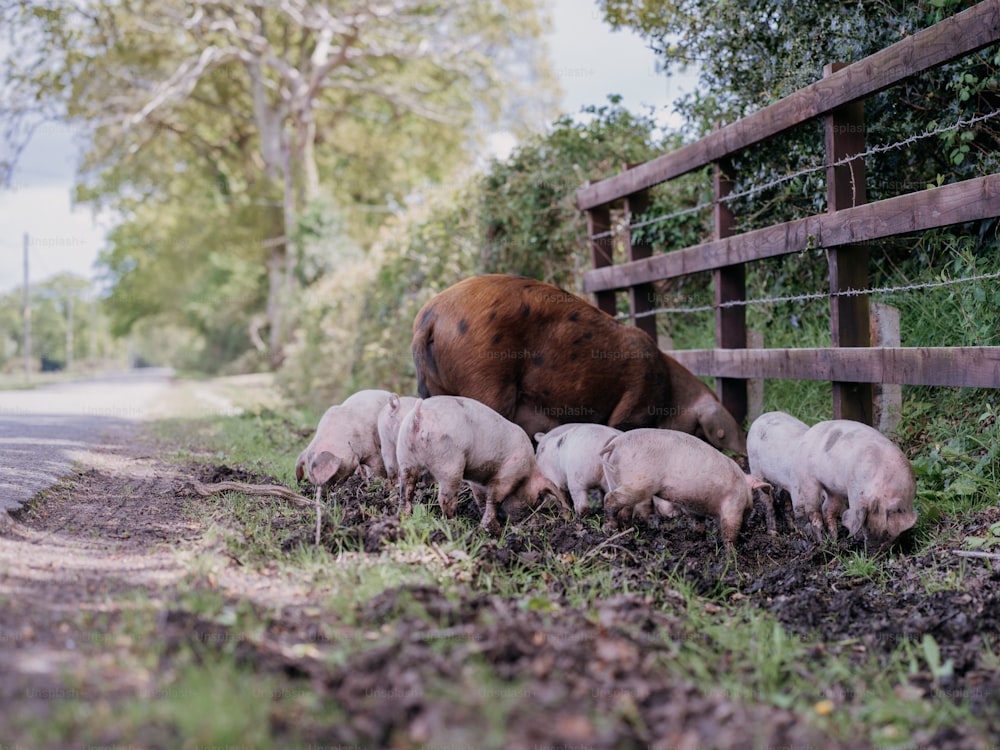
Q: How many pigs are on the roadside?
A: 8